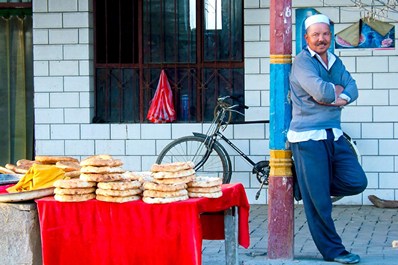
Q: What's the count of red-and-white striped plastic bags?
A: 1